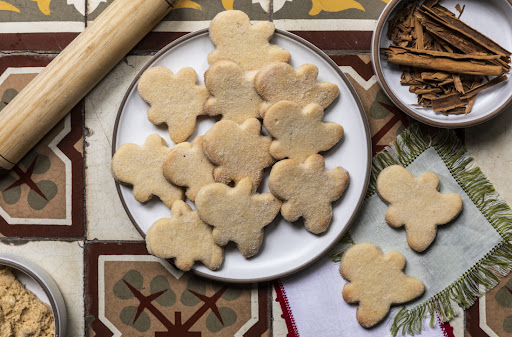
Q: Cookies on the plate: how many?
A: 11